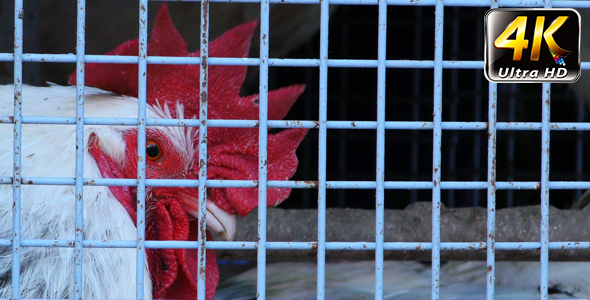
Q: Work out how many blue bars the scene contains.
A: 15